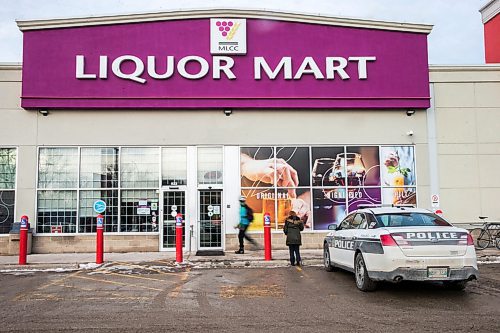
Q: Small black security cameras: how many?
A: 3